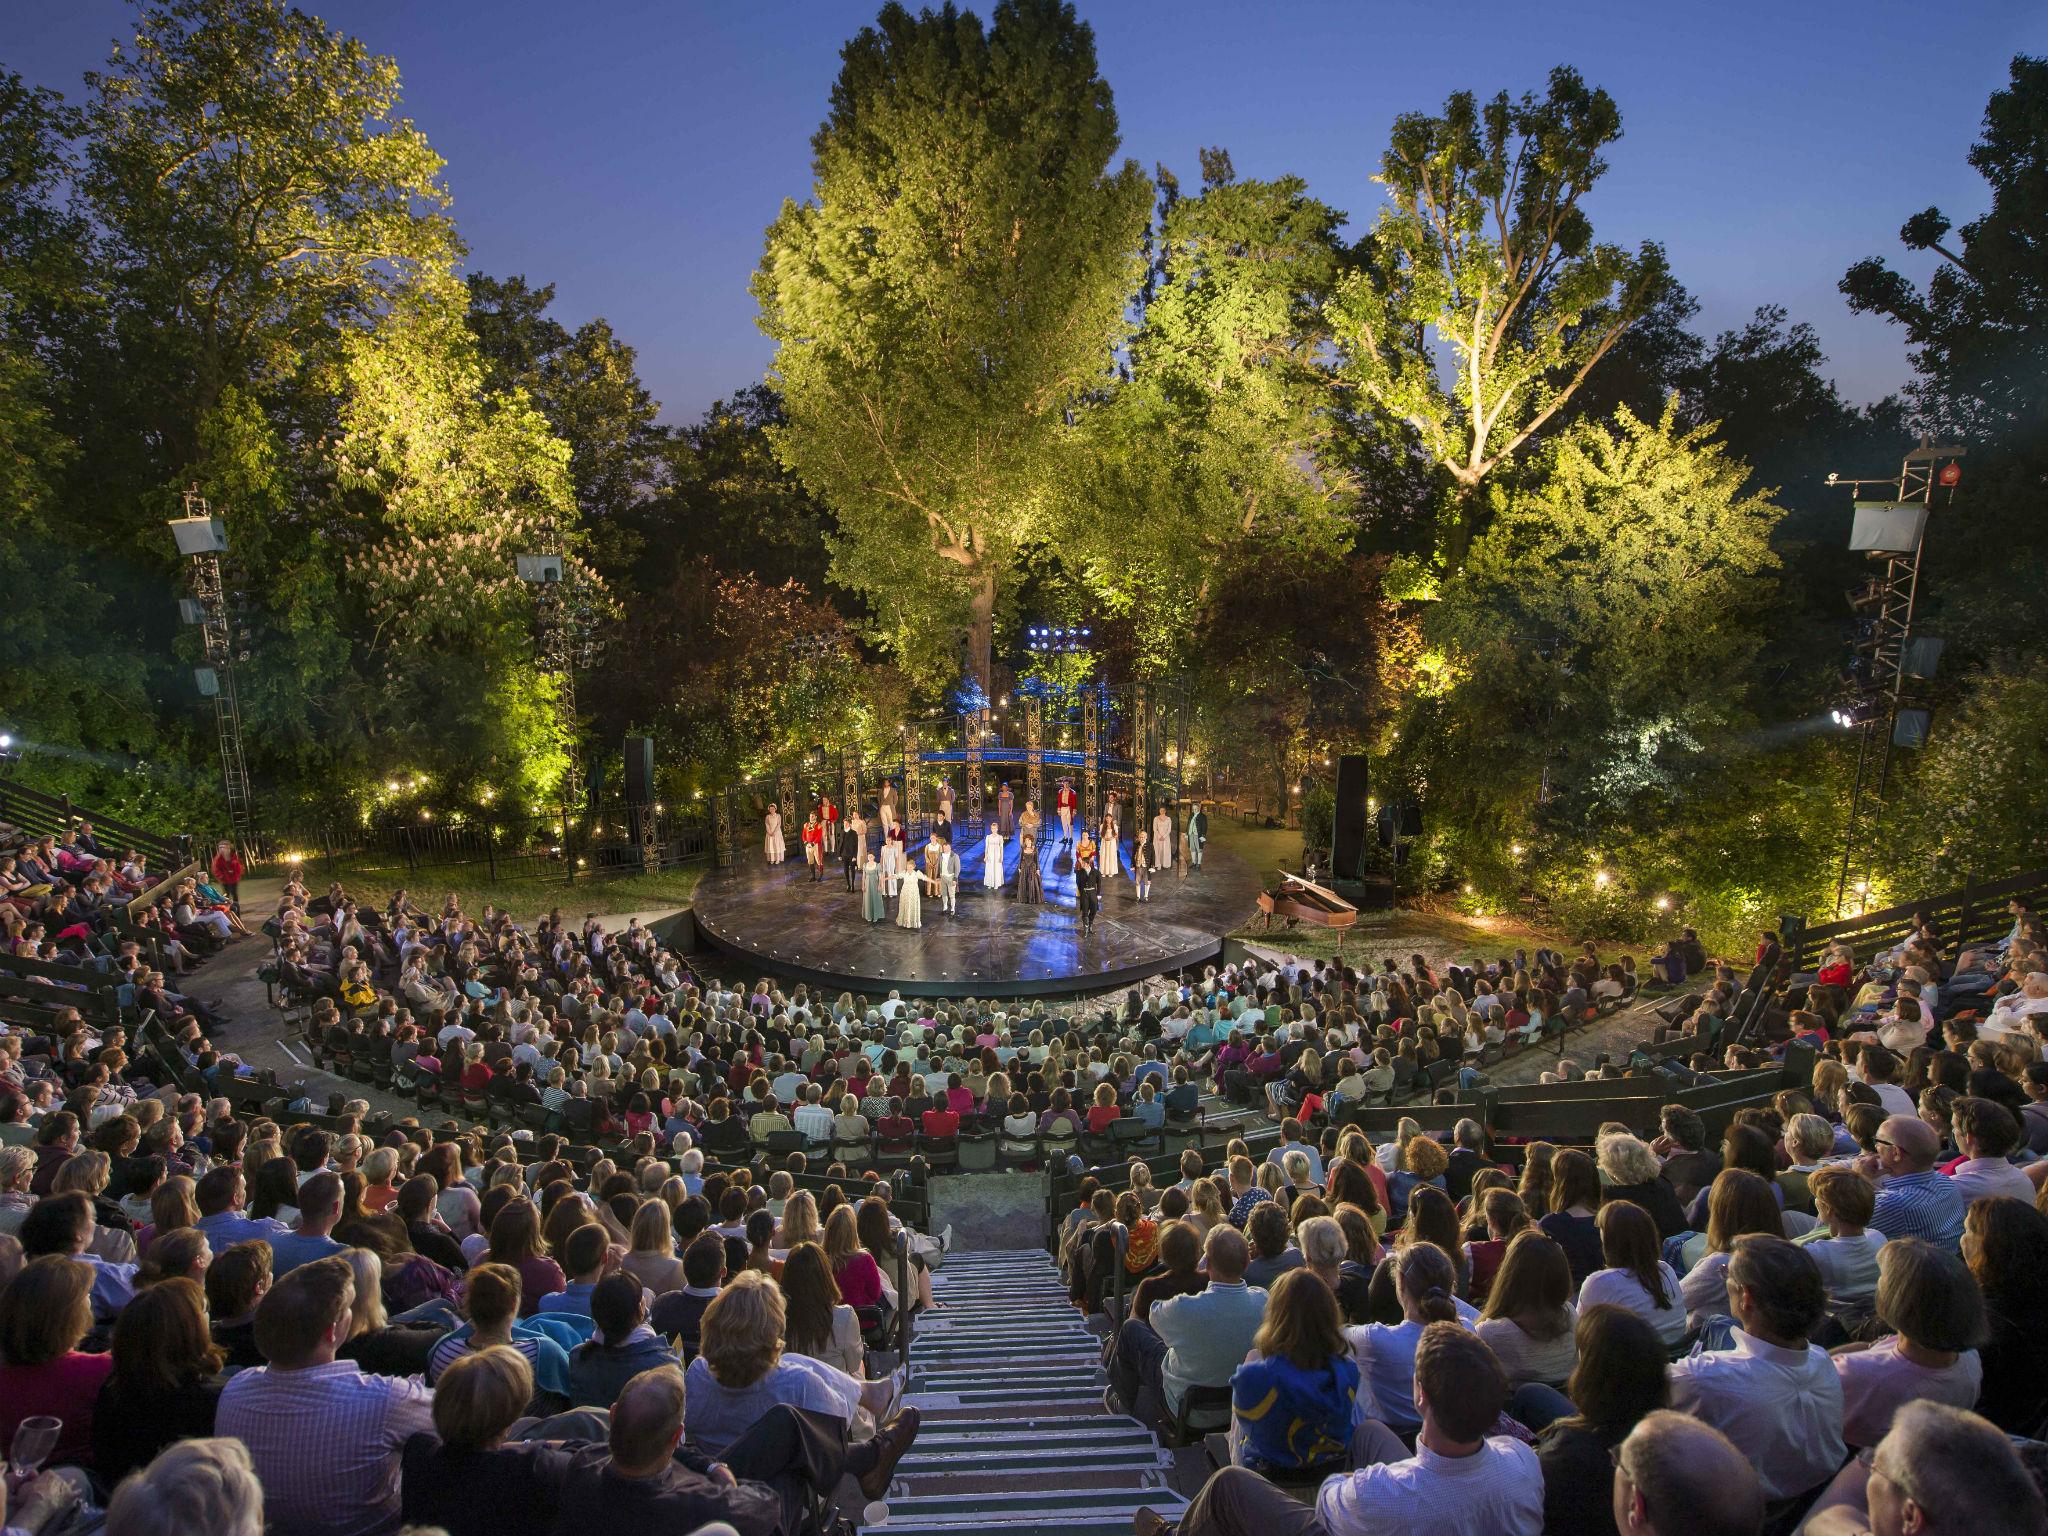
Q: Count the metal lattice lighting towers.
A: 3